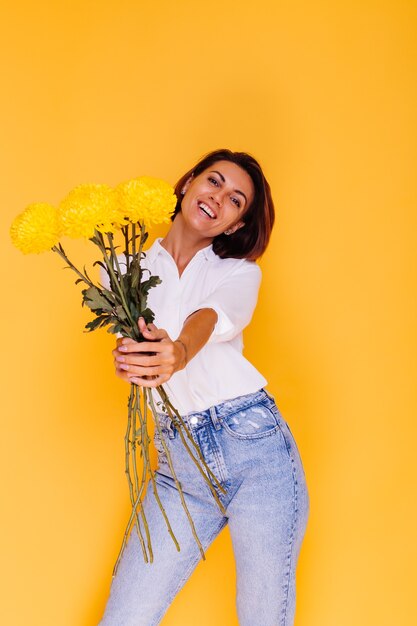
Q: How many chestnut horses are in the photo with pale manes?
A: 0